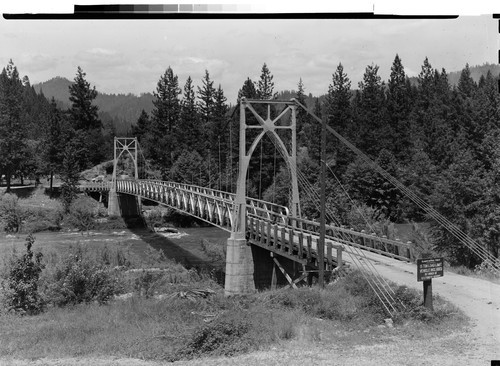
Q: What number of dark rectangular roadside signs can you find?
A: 1